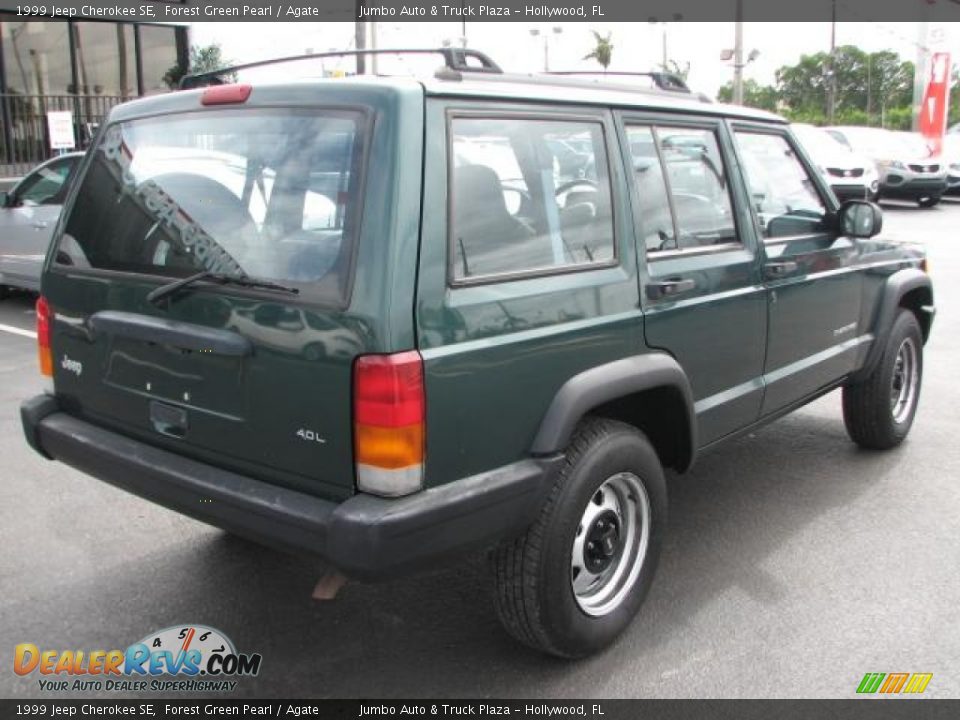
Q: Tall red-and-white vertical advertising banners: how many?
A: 1